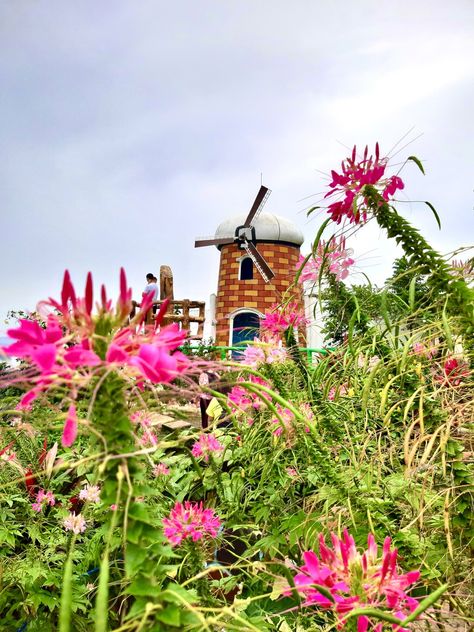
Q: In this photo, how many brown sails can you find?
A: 3